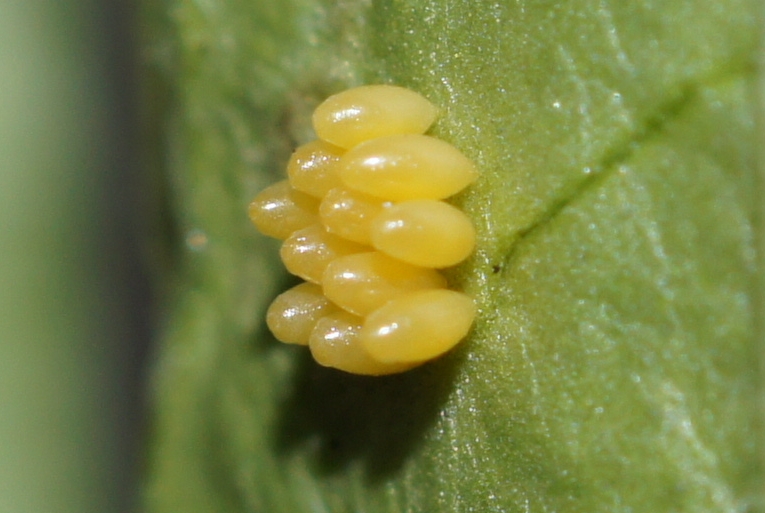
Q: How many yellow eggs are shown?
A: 11